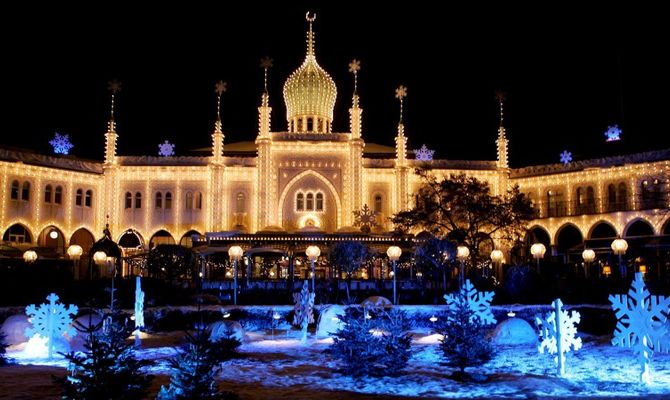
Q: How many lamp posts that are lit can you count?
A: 11